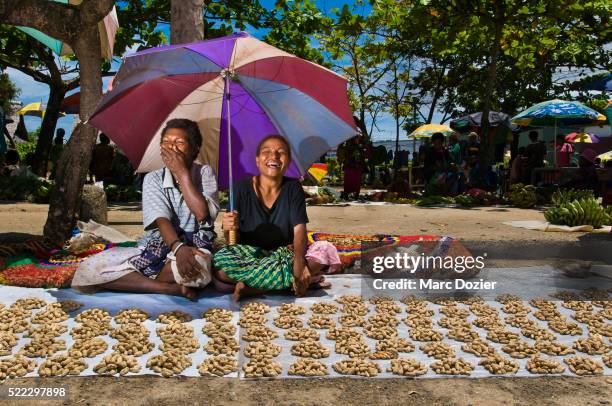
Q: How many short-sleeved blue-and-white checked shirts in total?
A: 1